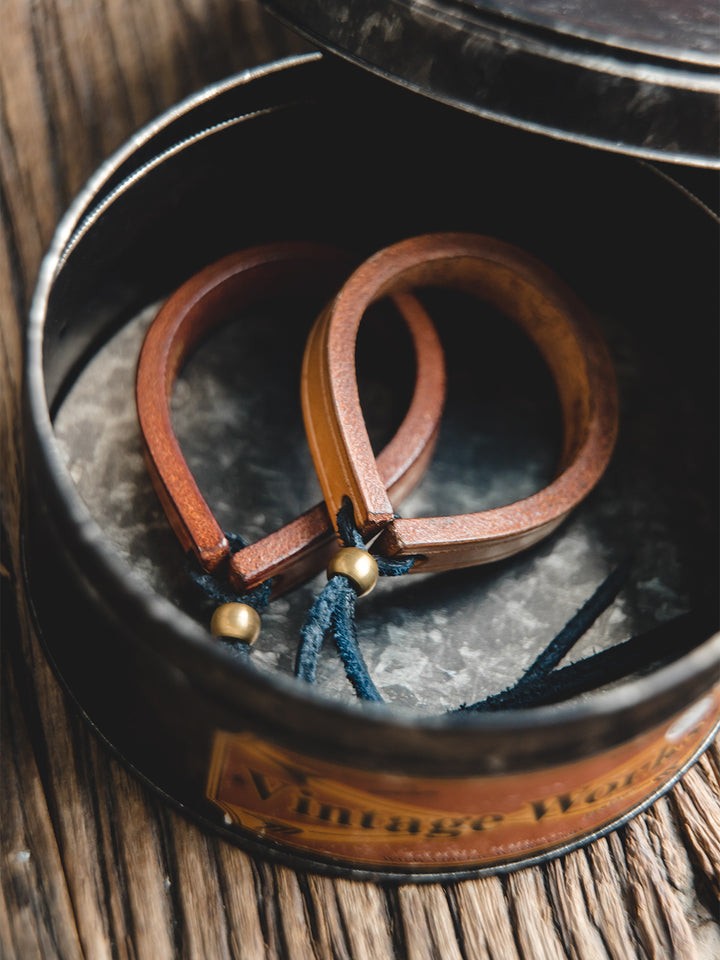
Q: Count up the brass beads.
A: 2